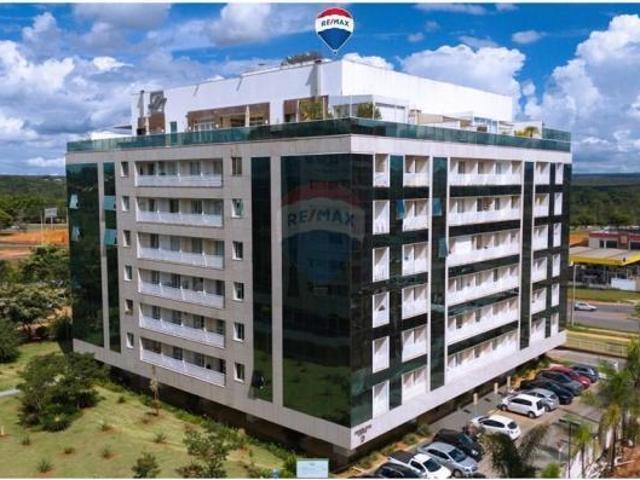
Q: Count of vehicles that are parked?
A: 11